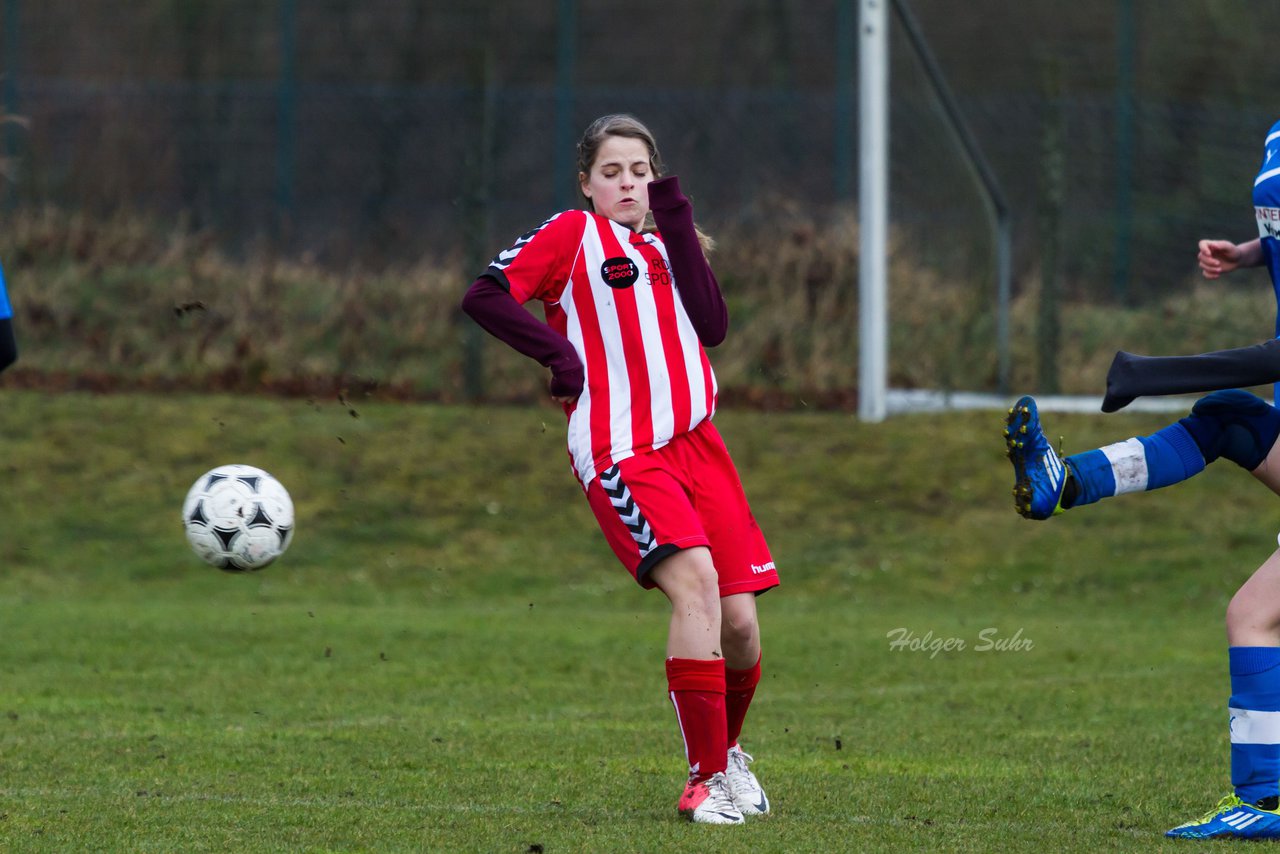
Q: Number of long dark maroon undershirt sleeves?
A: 2